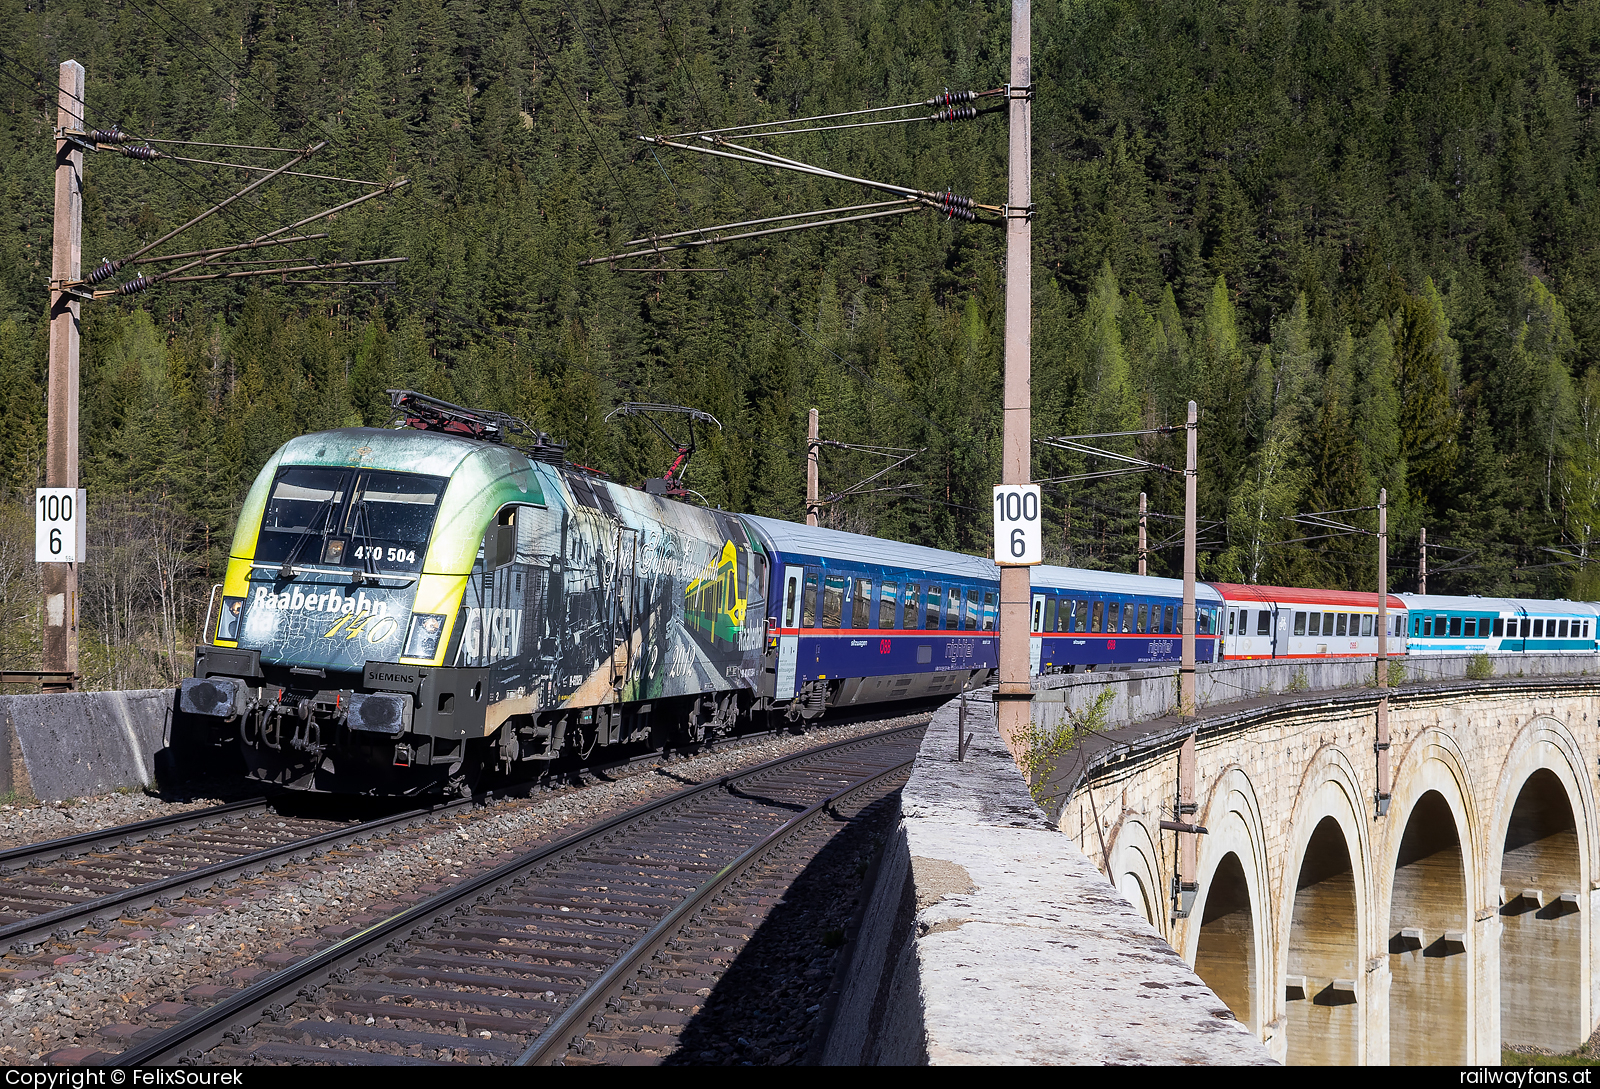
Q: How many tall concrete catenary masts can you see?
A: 7